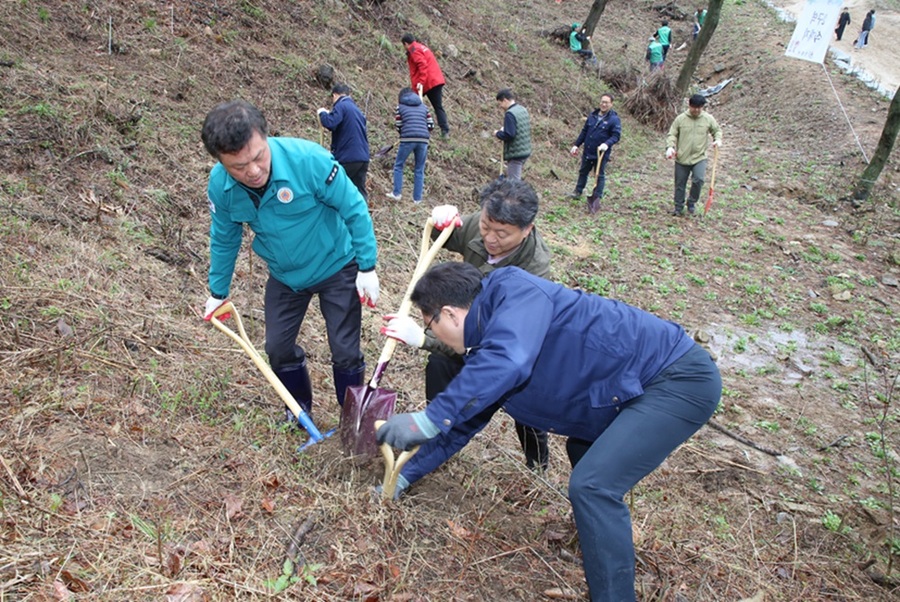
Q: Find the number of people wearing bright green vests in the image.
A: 4